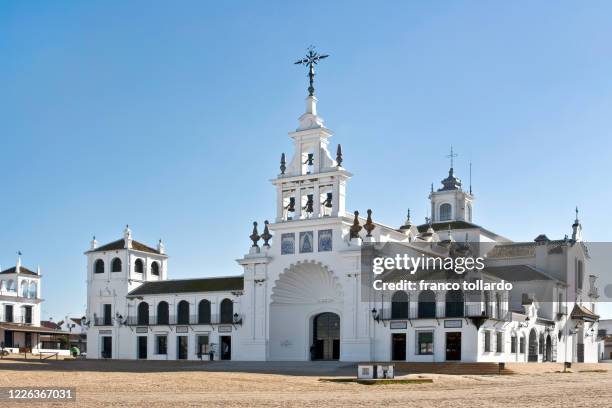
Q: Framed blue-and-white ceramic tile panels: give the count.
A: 3